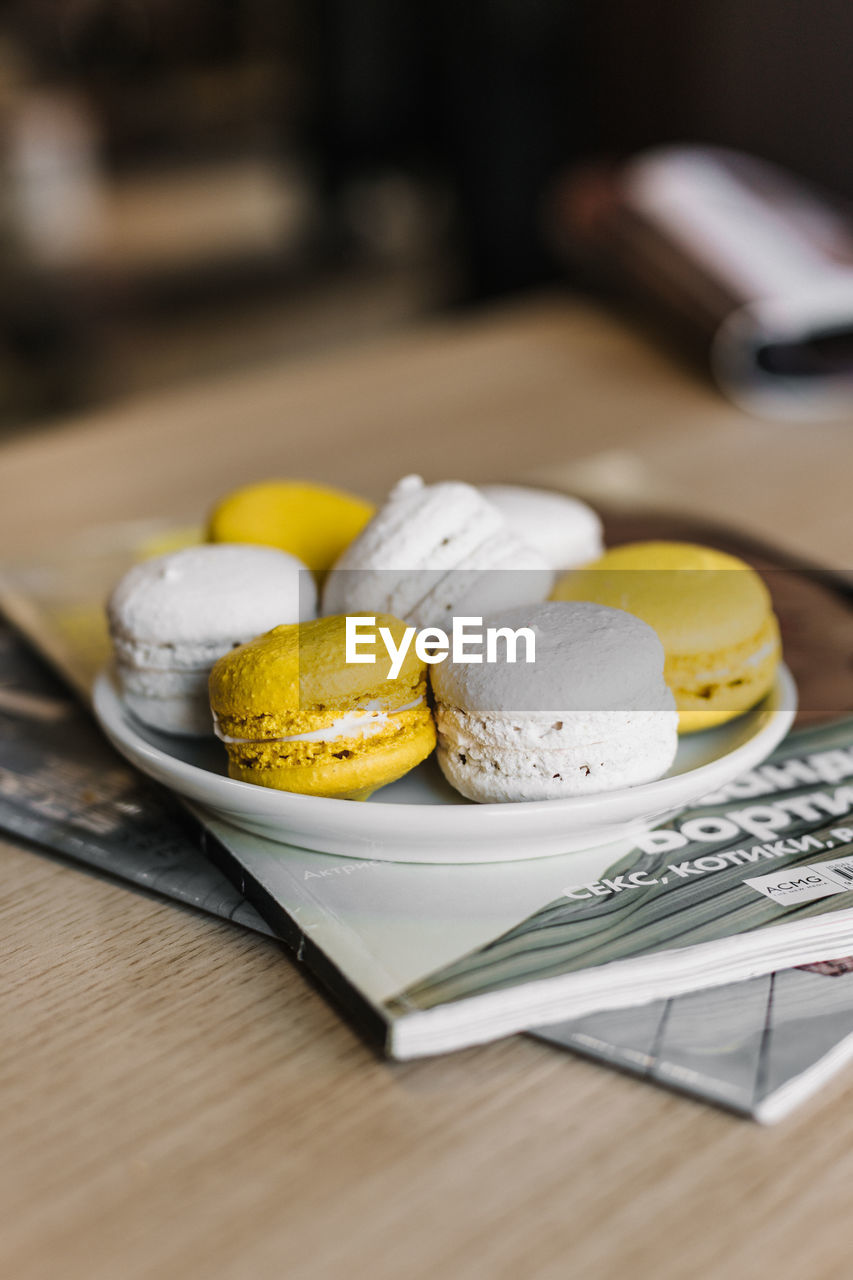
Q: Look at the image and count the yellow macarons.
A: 3